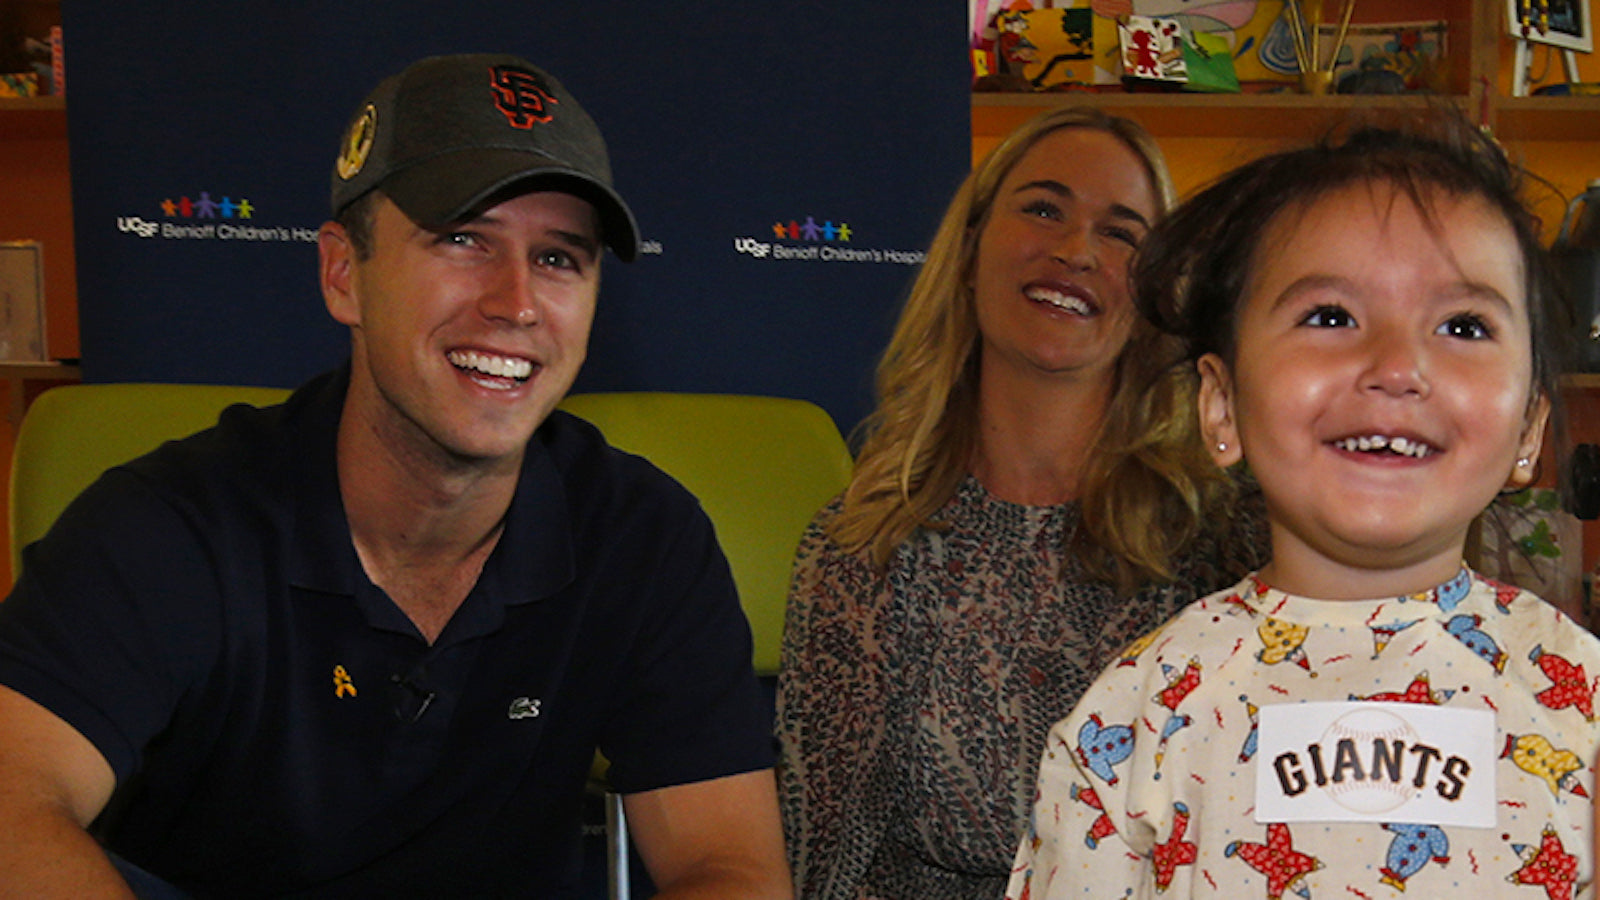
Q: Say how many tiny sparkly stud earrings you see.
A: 2